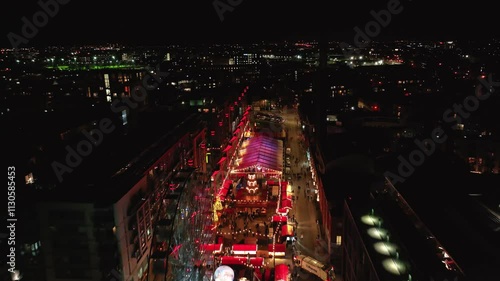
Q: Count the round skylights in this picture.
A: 4